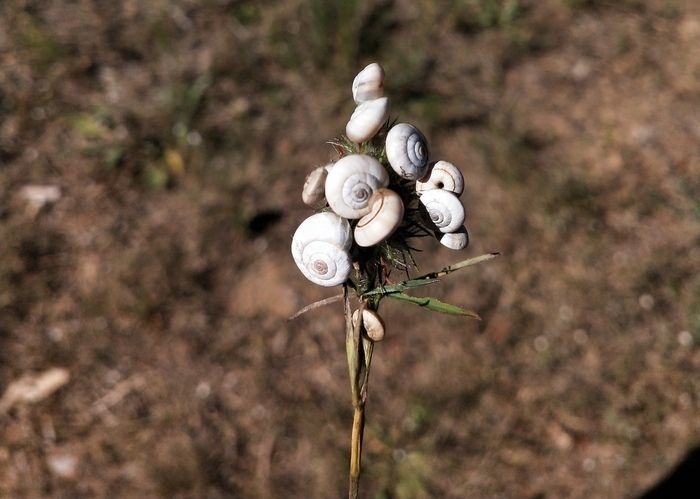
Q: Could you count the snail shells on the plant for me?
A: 11